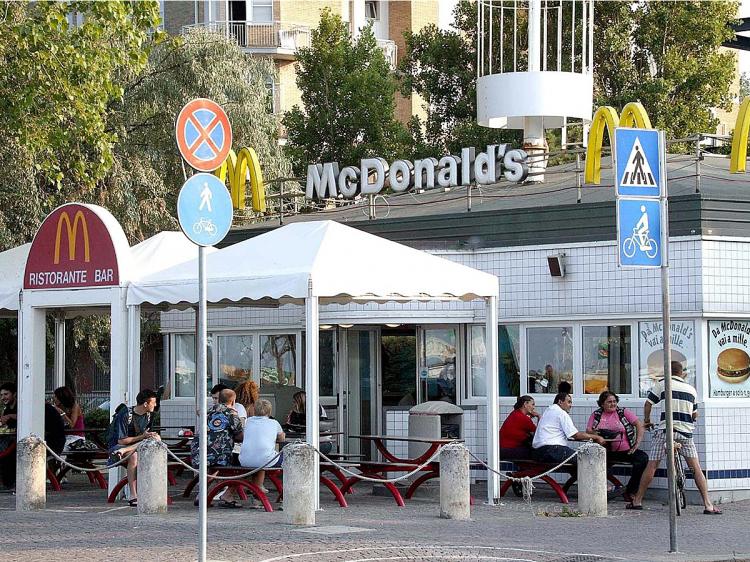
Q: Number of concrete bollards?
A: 5